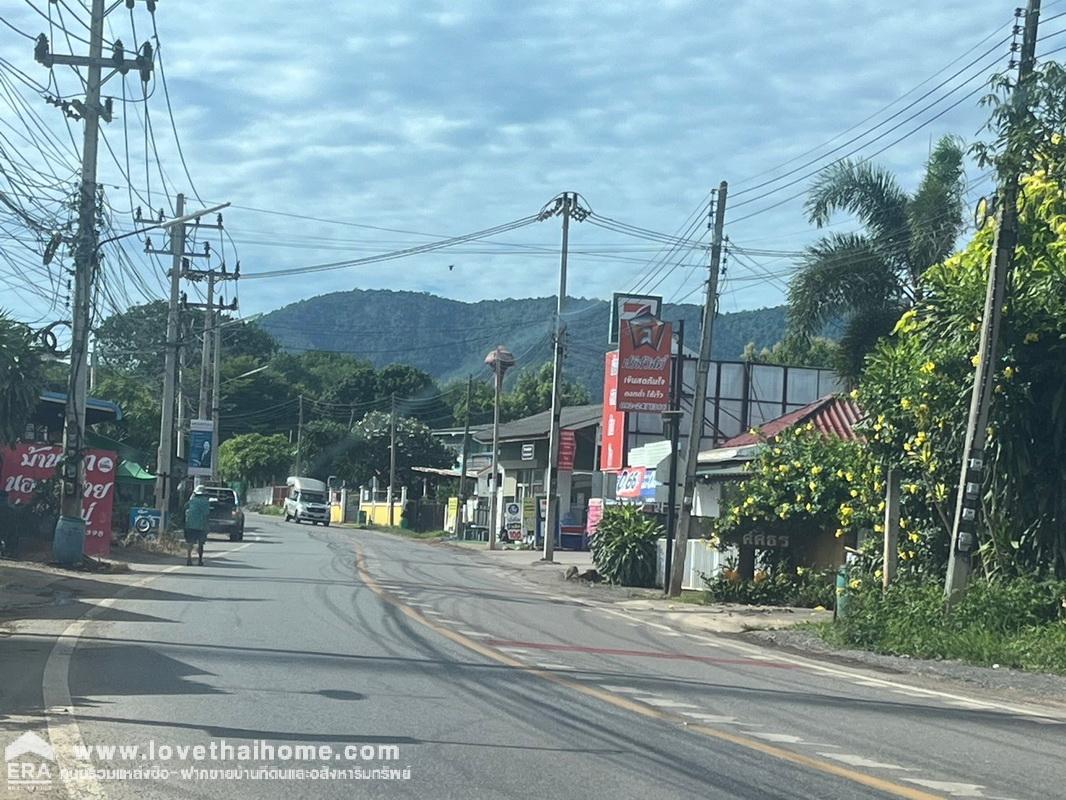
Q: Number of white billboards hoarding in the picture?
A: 1